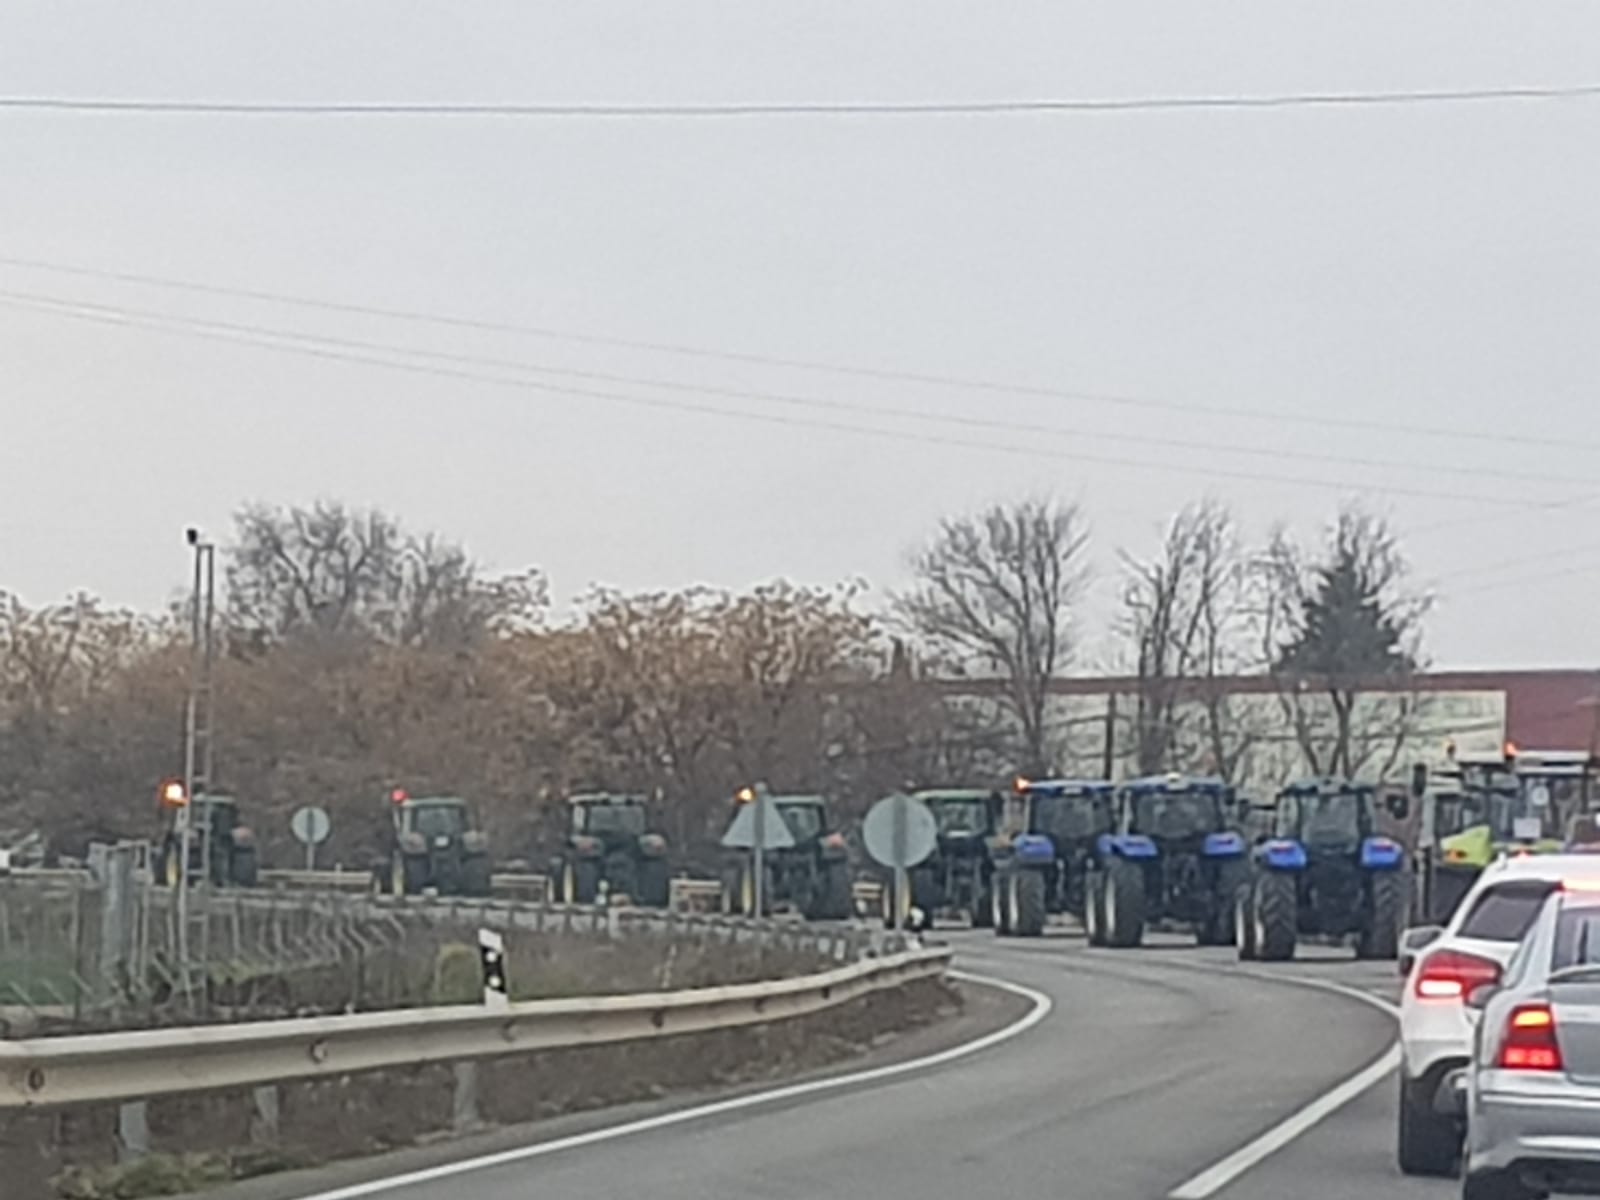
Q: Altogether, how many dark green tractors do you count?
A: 5